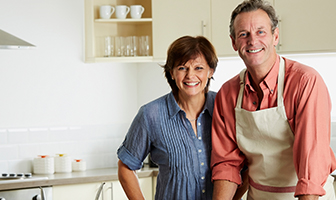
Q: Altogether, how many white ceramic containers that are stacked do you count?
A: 3